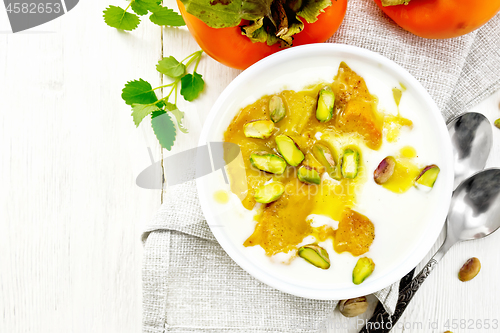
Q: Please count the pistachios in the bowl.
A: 13